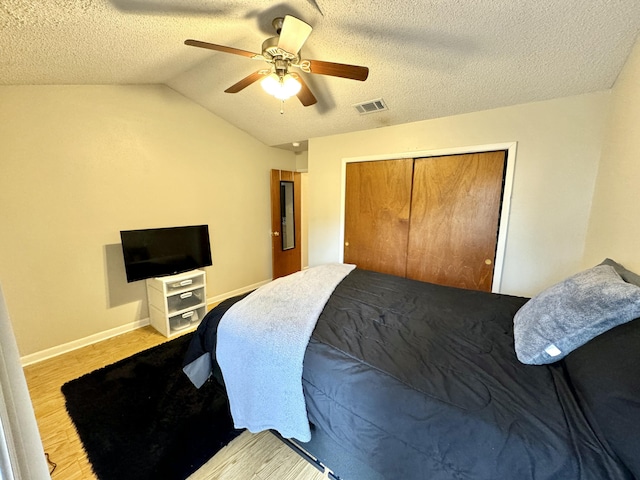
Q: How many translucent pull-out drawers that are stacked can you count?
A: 3